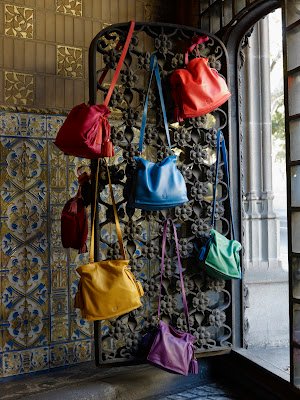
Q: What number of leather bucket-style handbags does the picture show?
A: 7